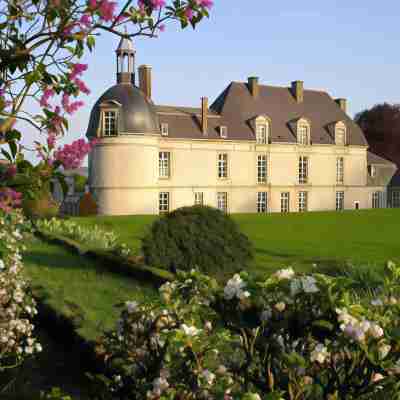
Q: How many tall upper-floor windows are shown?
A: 5